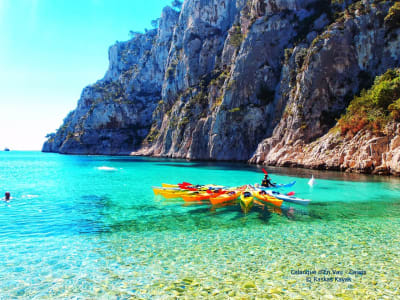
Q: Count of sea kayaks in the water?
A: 9